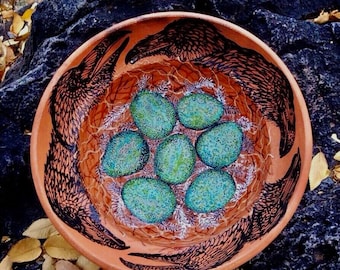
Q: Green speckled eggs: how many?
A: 7